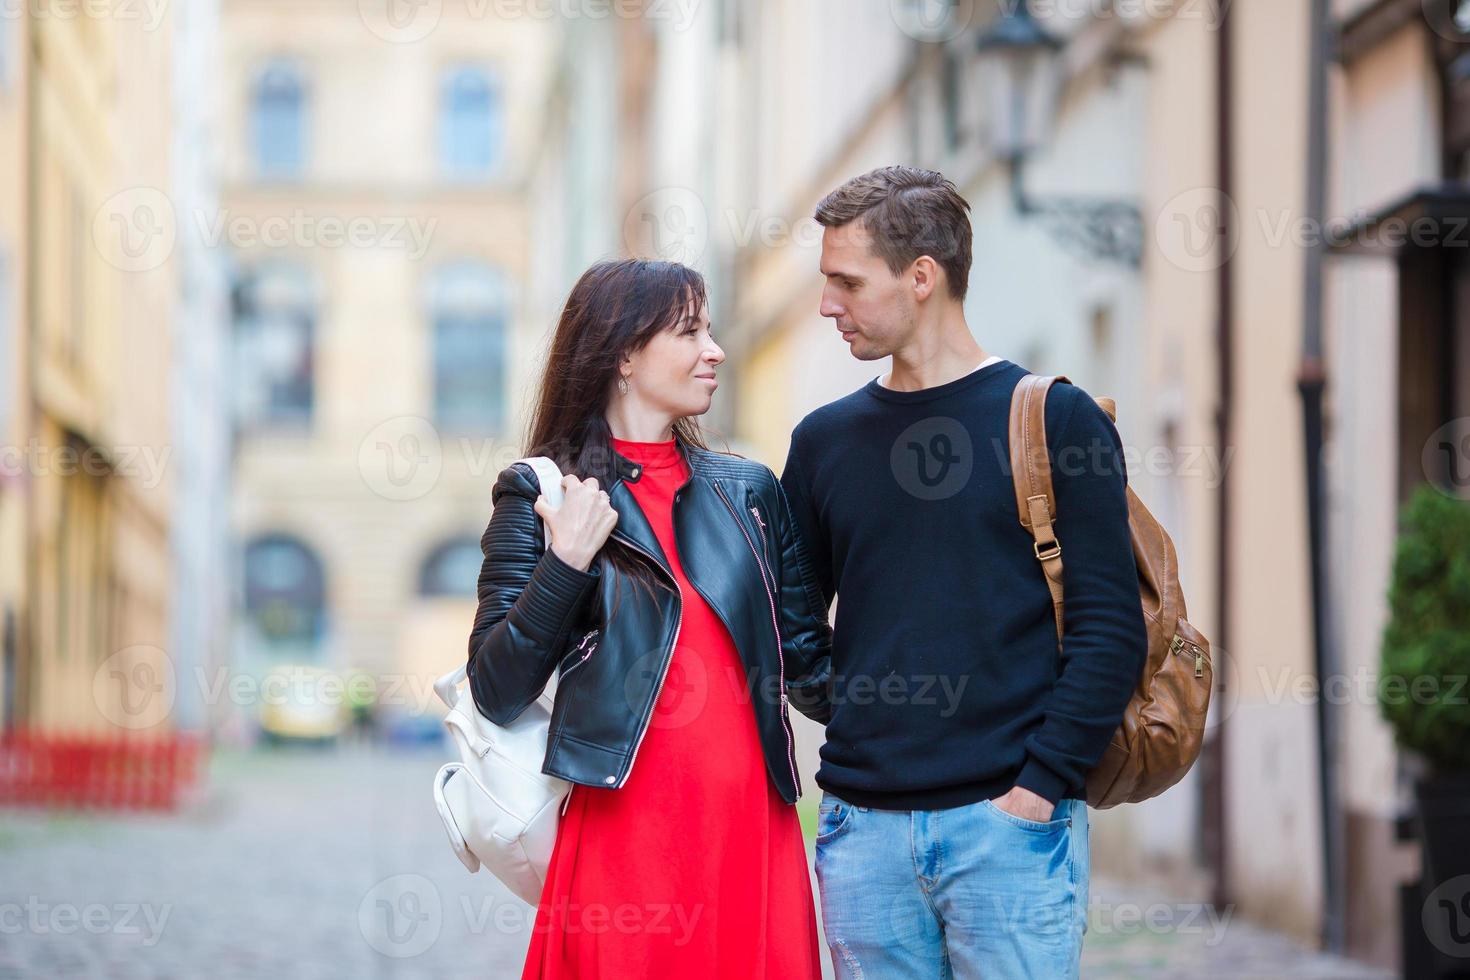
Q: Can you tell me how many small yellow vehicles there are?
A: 1